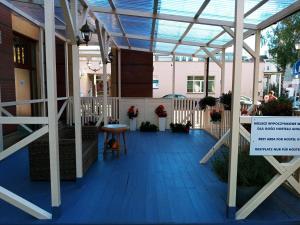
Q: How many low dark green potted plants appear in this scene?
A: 2